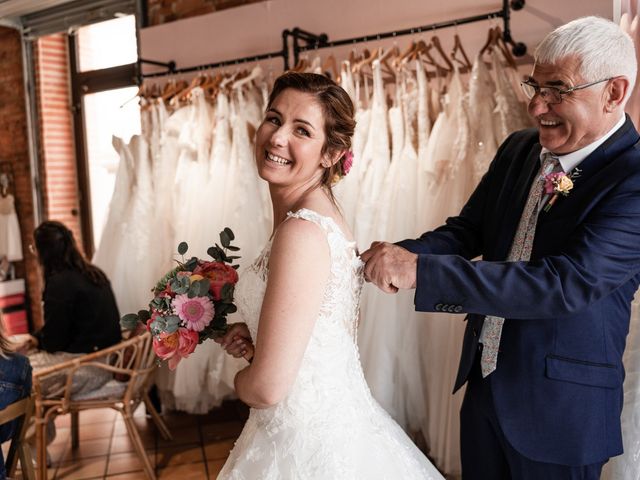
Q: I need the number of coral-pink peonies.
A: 2